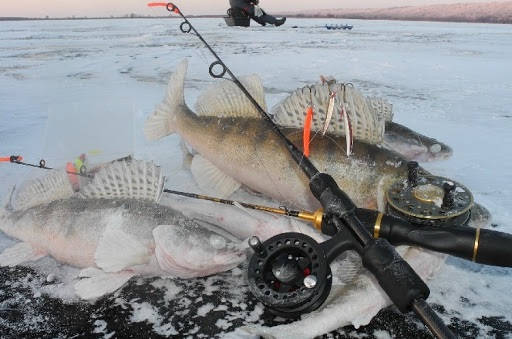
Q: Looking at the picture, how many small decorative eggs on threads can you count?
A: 0